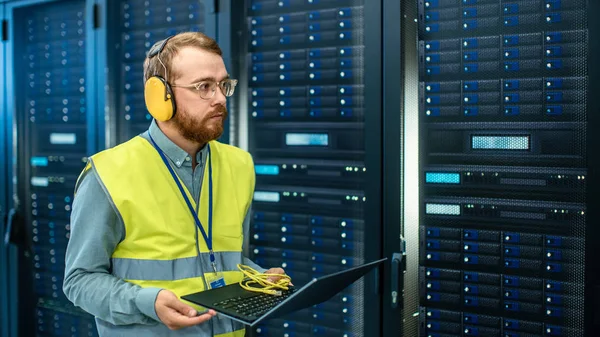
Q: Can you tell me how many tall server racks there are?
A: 4